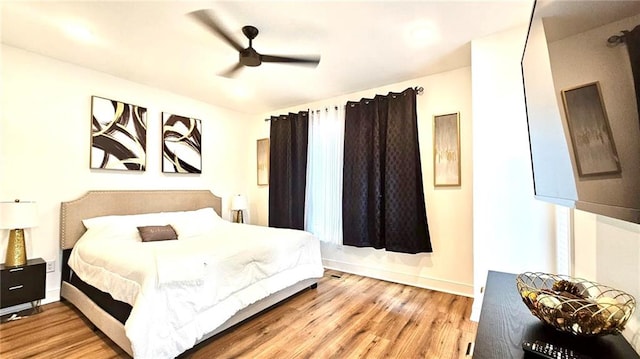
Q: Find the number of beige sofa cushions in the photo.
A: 0